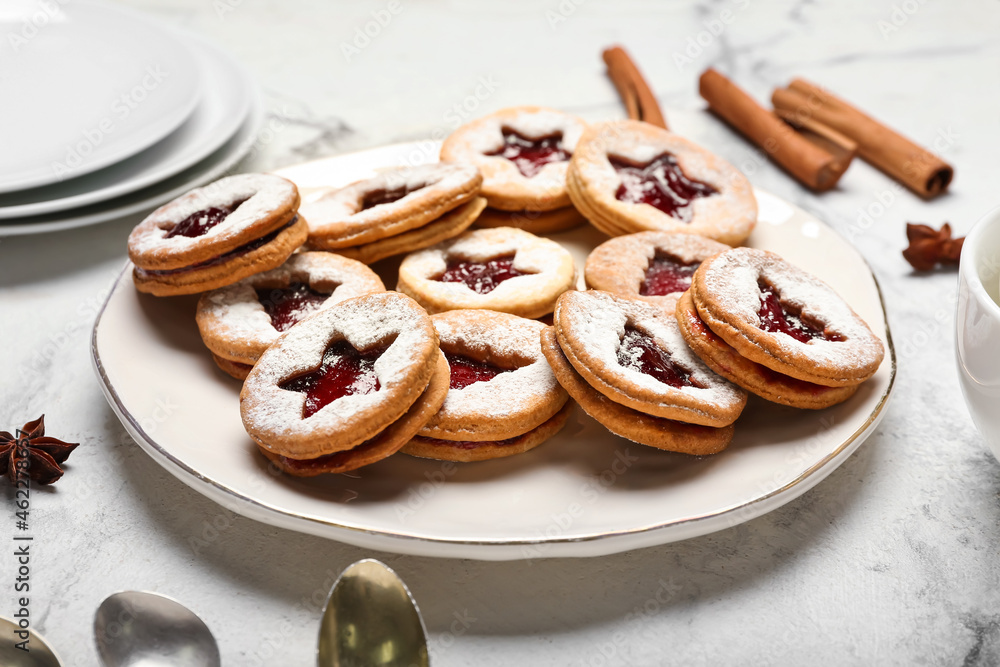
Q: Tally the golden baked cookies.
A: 11